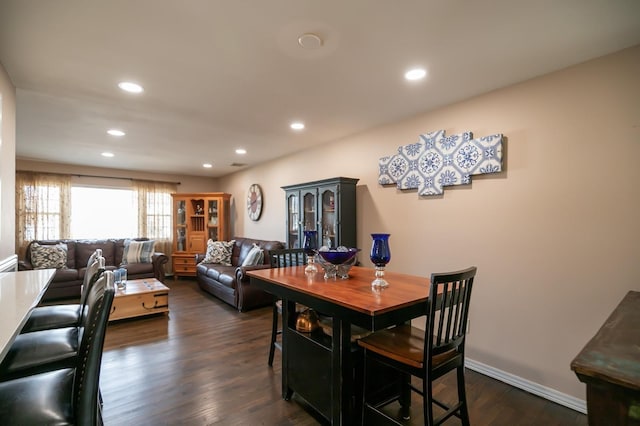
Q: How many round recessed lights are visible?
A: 7